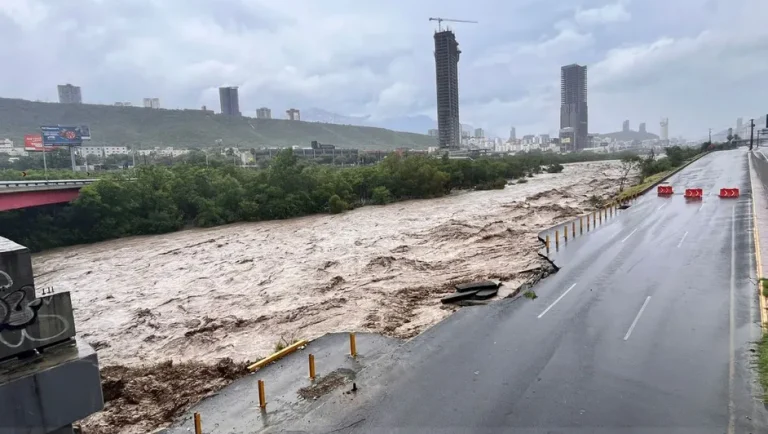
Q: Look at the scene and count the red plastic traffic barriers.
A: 3